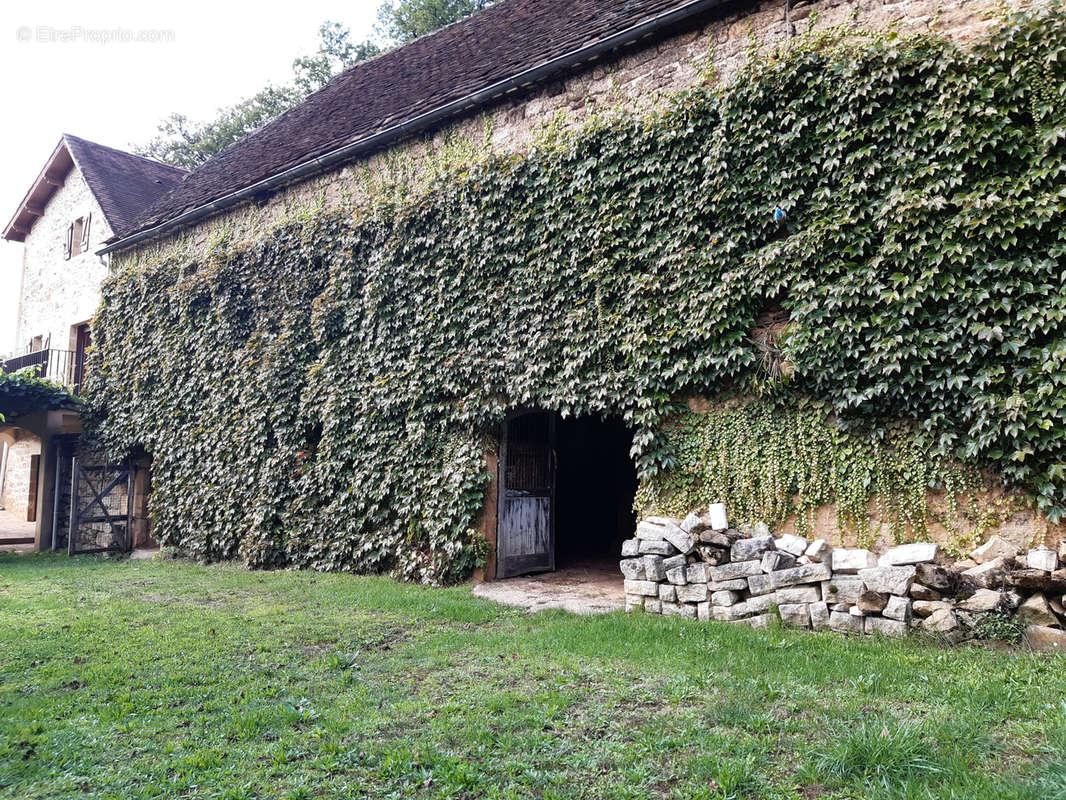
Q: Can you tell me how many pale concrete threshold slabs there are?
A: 1